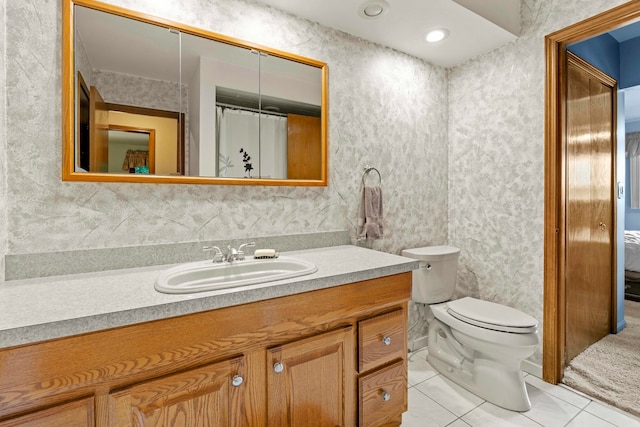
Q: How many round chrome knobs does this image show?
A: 4